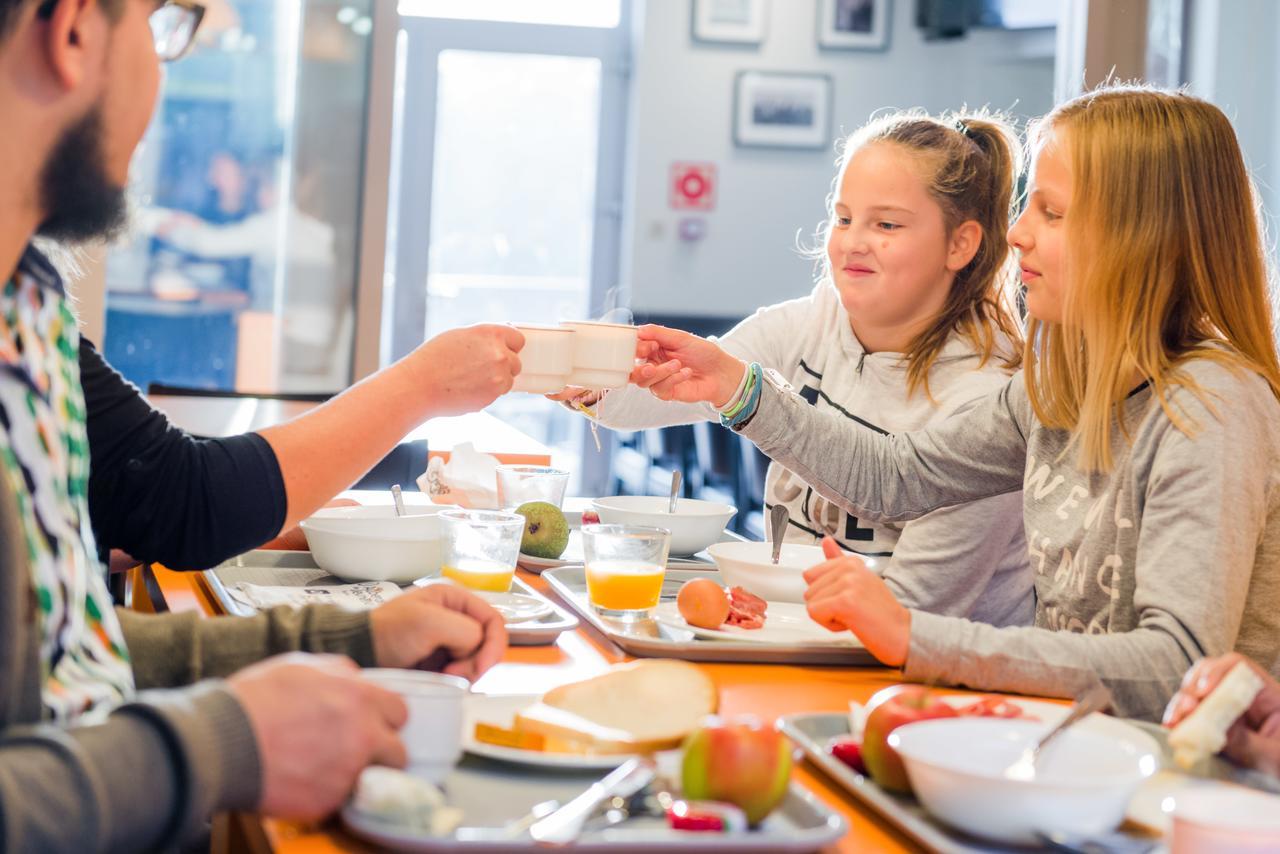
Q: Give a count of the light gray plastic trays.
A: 5